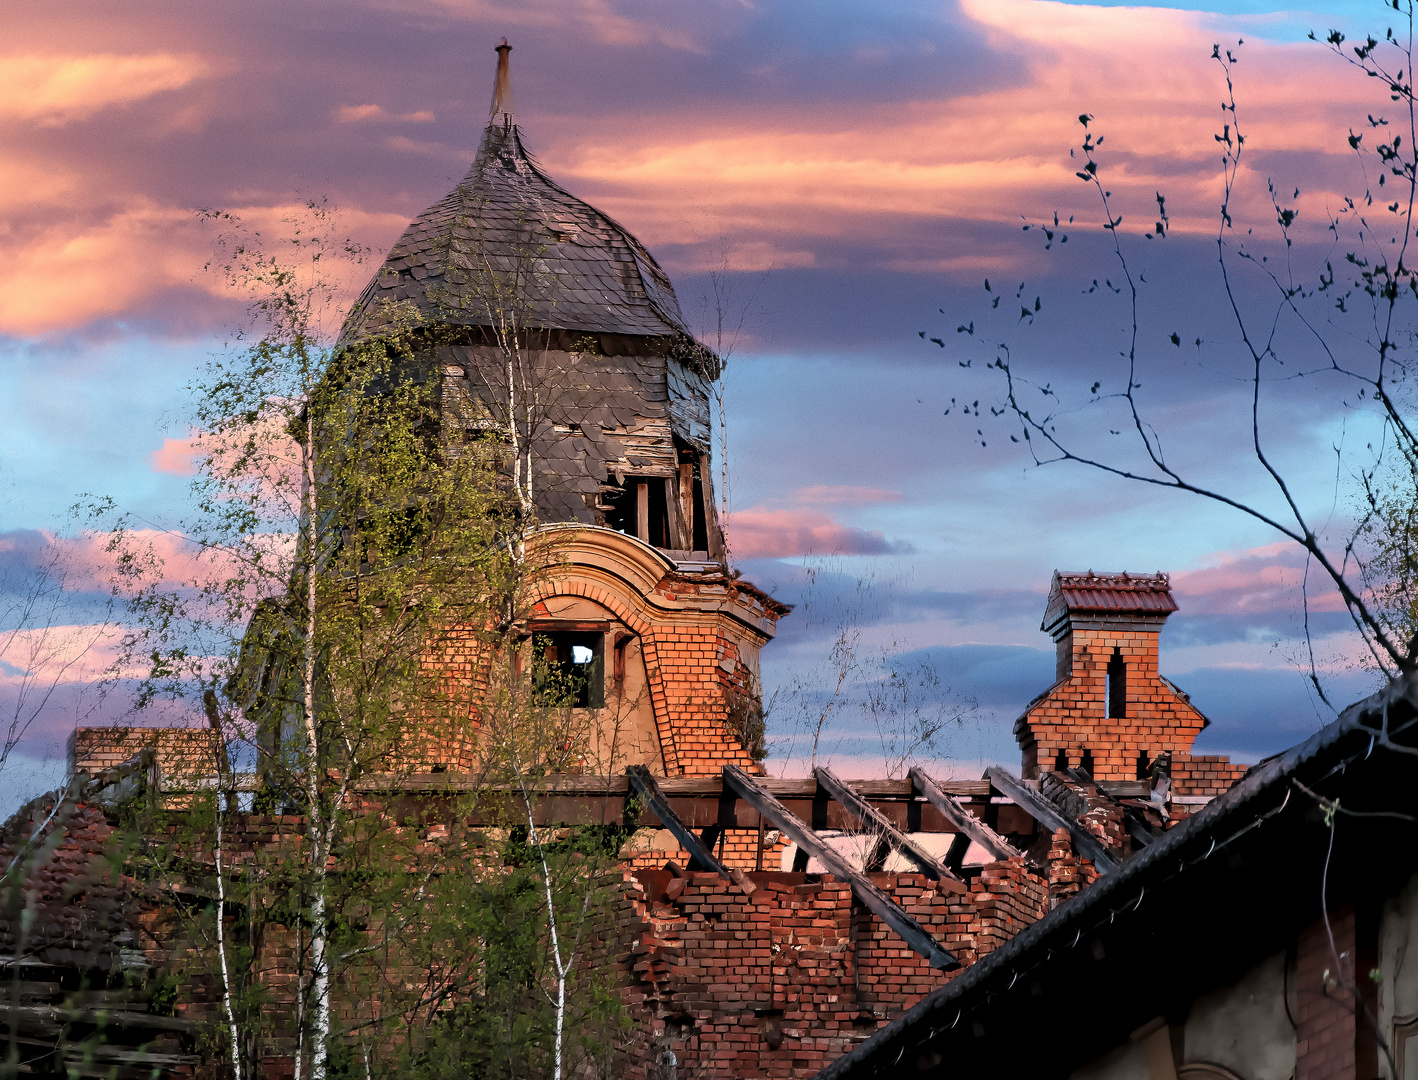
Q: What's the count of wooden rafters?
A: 5